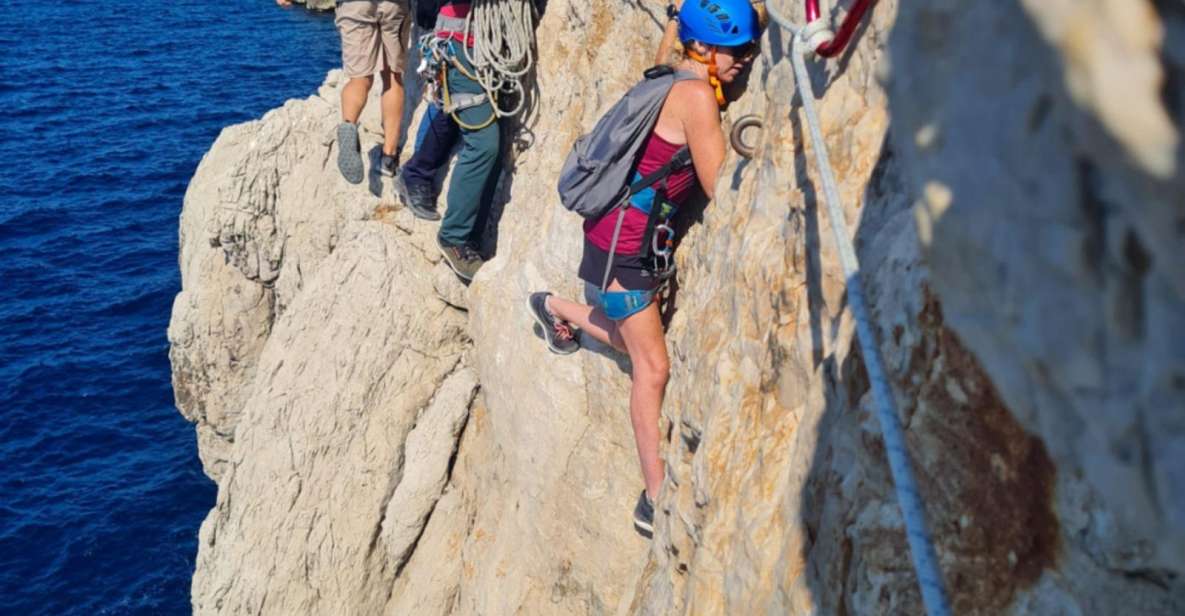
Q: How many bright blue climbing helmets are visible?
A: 1